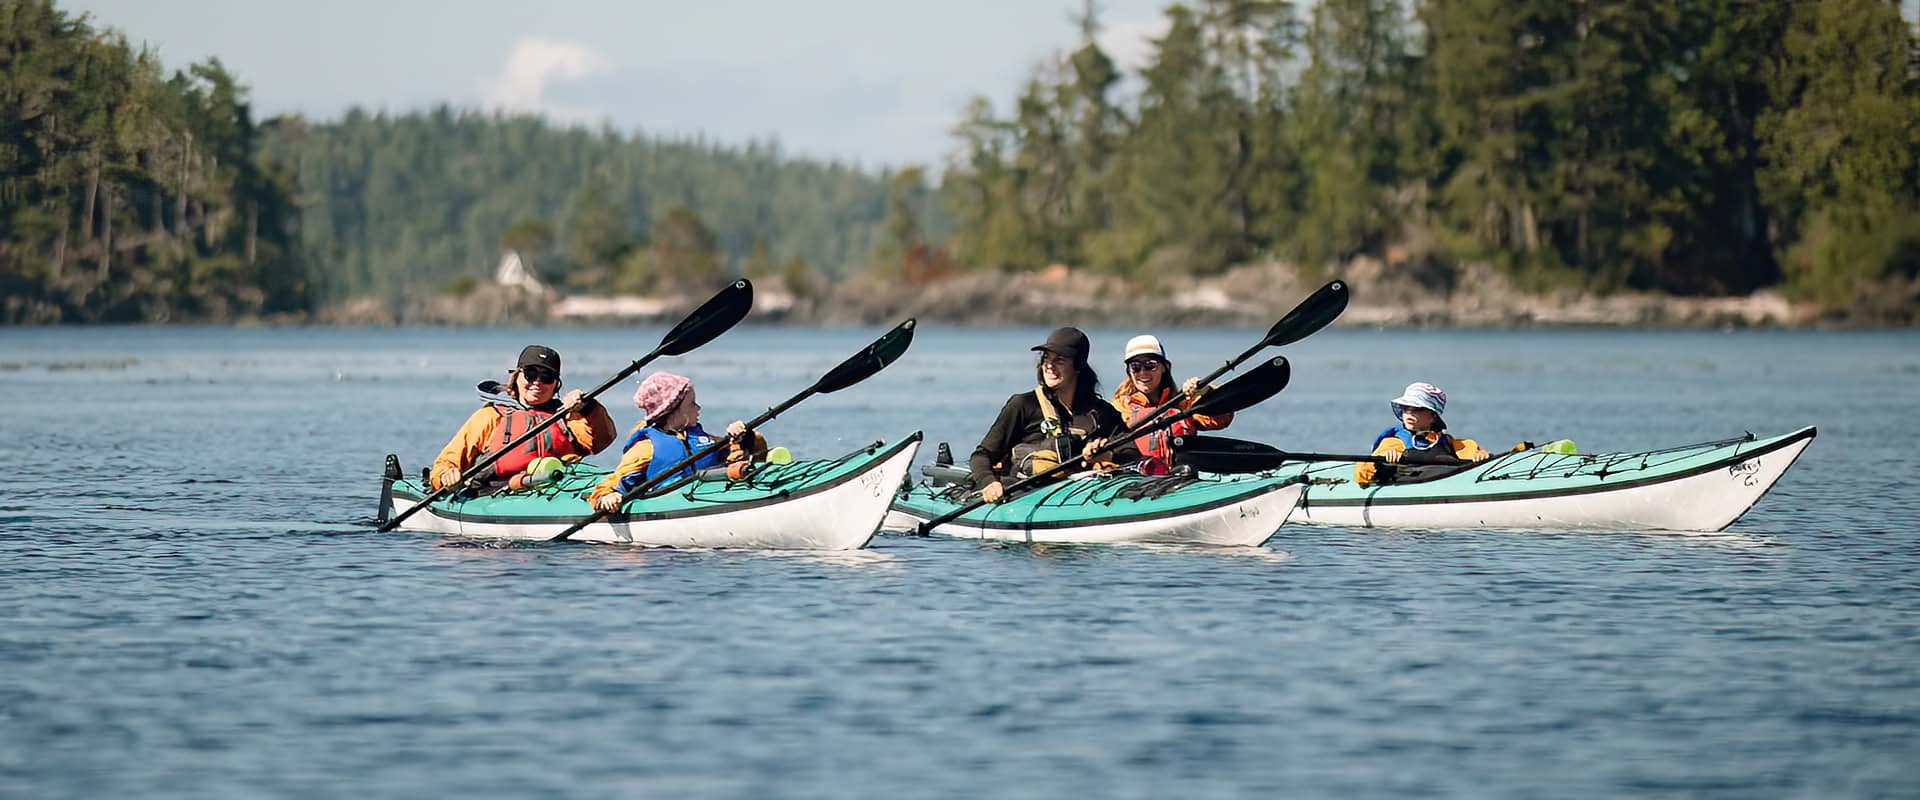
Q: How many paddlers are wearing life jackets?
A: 5